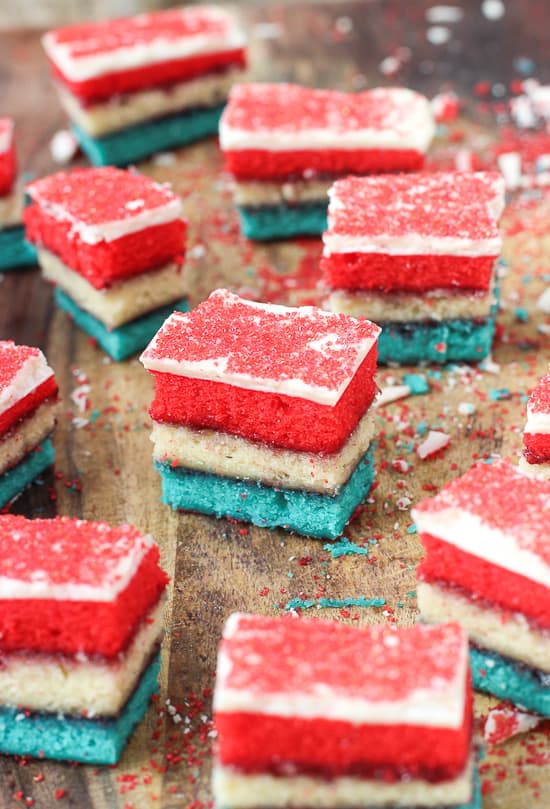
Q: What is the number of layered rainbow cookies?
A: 11